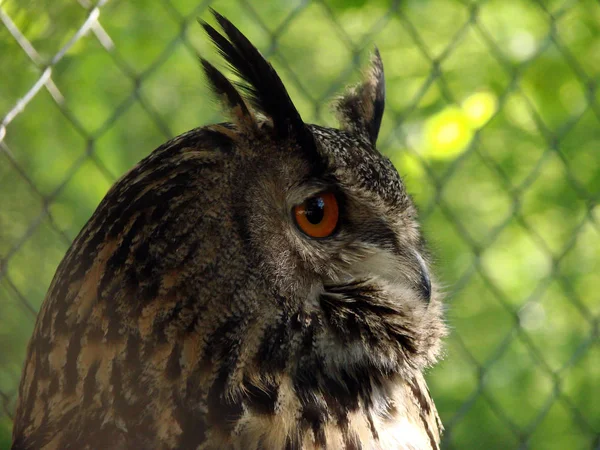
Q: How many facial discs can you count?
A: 1